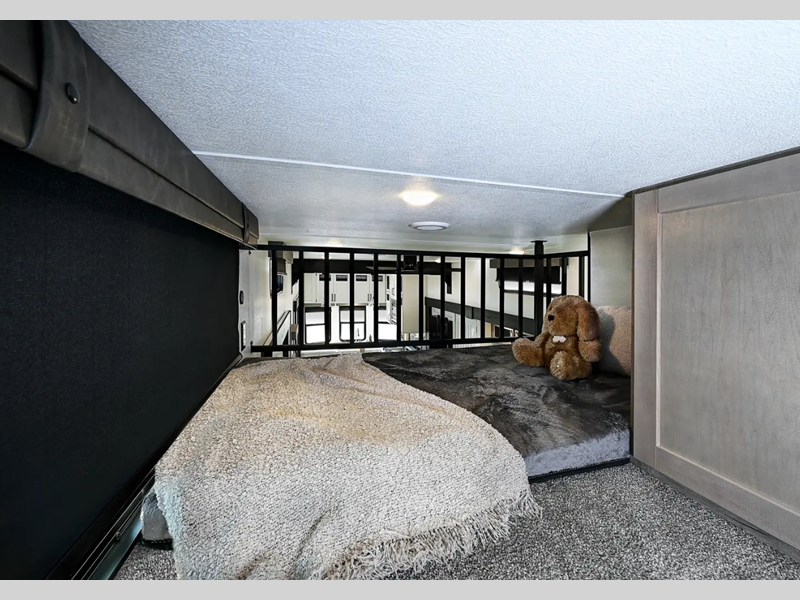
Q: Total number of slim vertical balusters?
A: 15